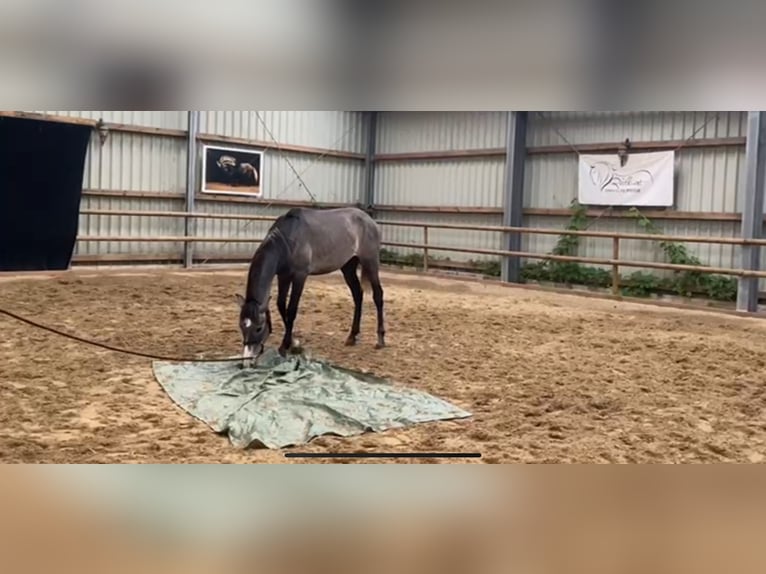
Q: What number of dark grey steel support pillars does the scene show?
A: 4